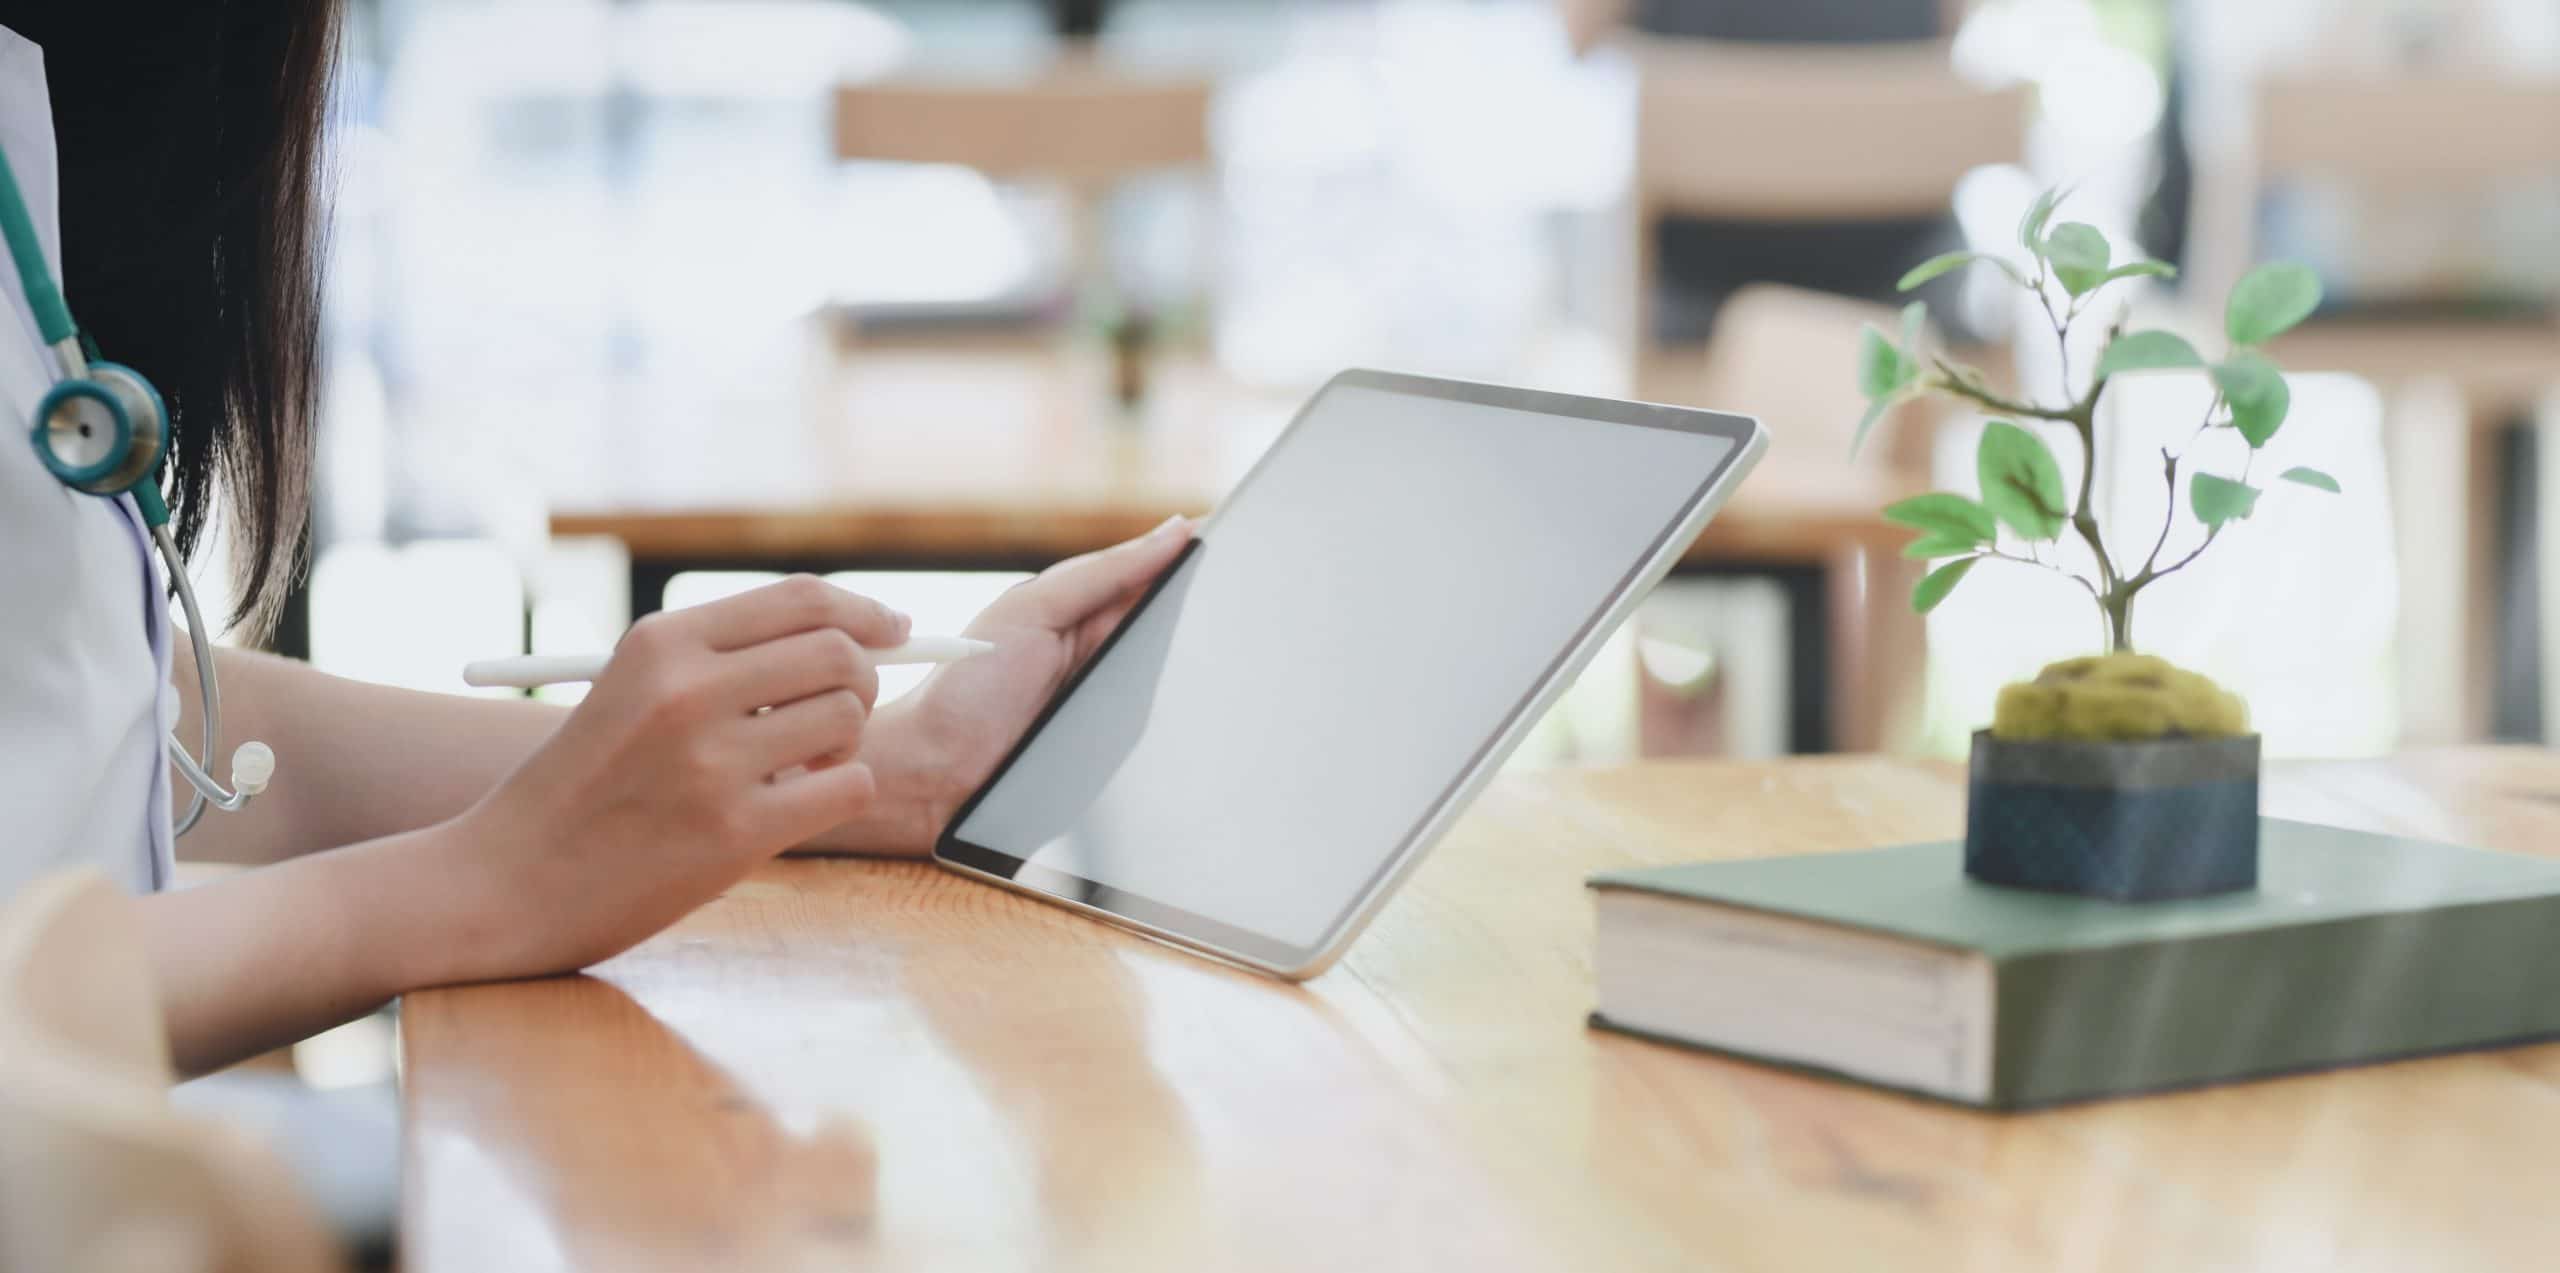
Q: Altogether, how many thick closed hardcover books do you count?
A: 1